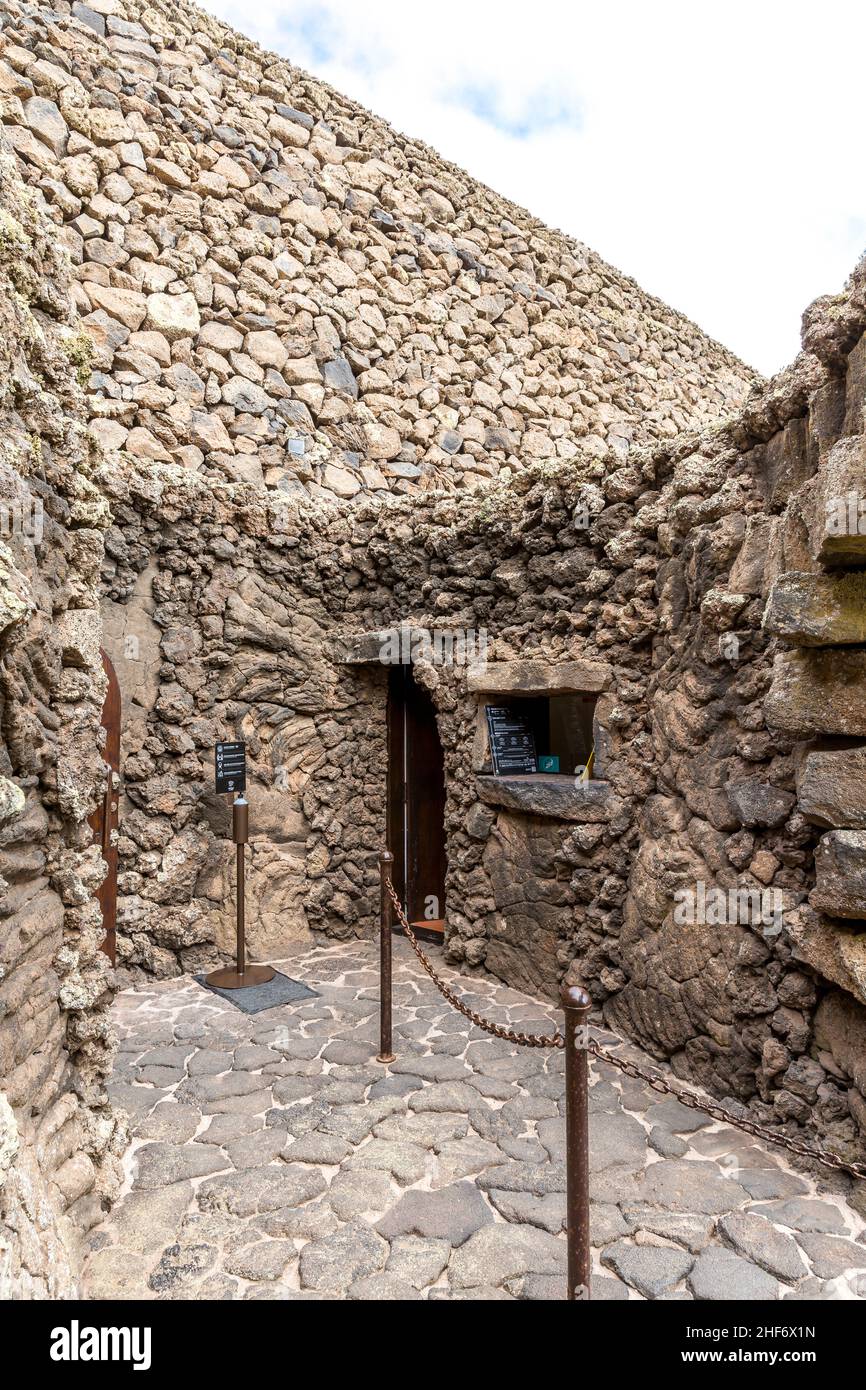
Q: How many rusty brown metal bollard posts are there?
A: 2